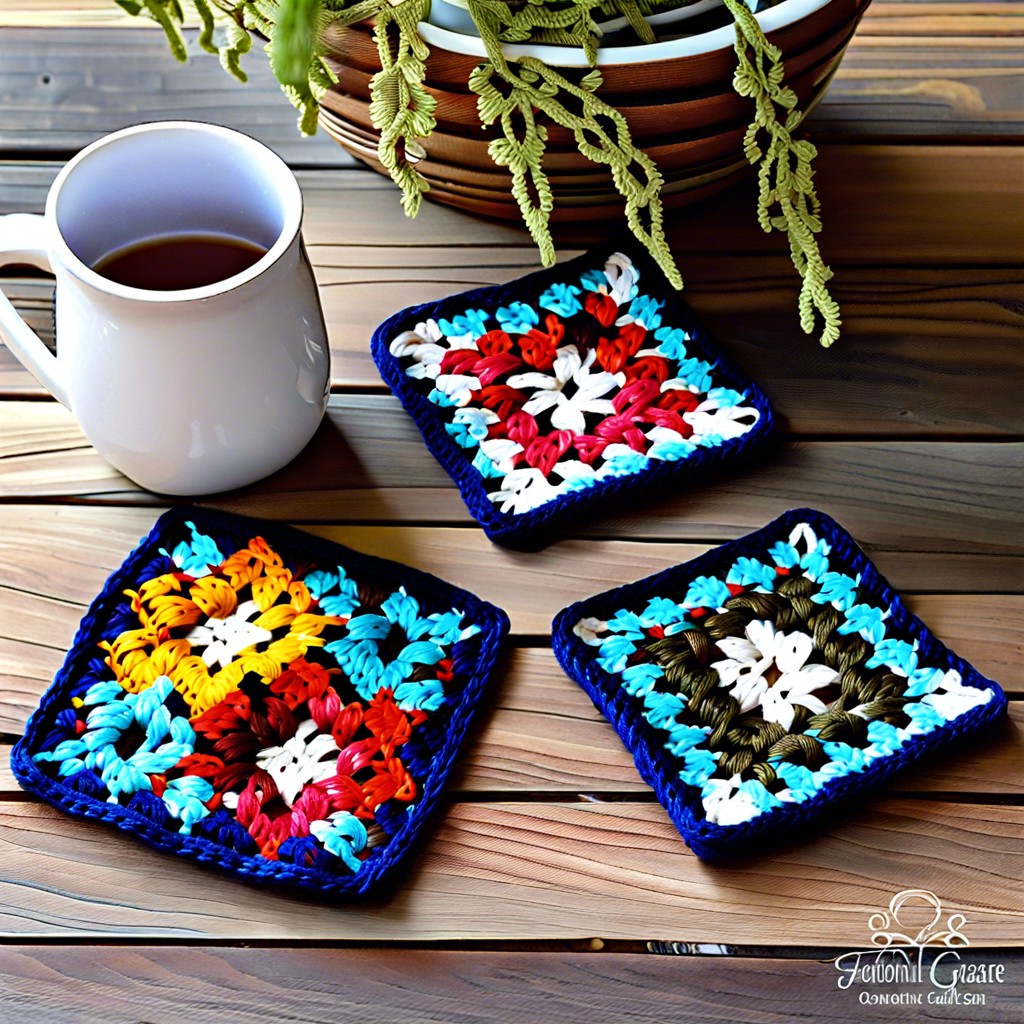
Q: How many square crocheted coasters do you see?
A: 3